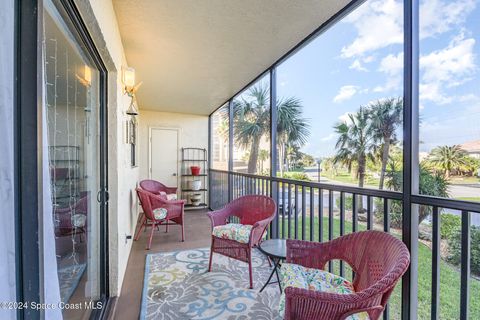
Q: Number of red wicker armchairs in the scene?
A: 4